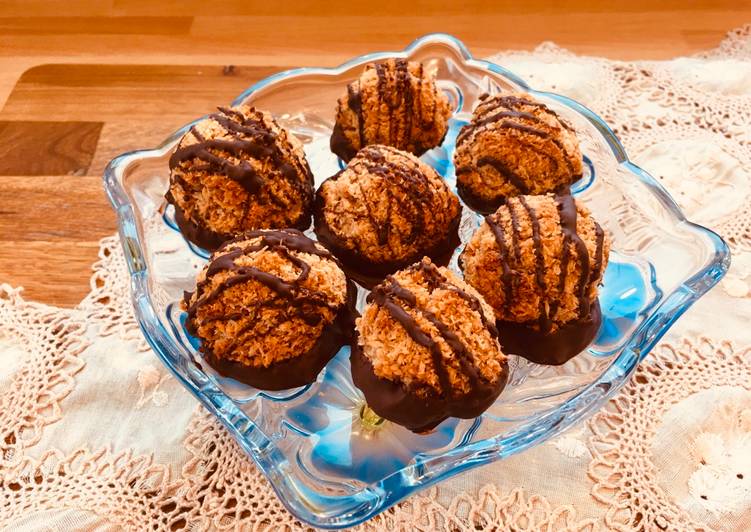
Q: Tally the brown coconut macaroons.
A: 7